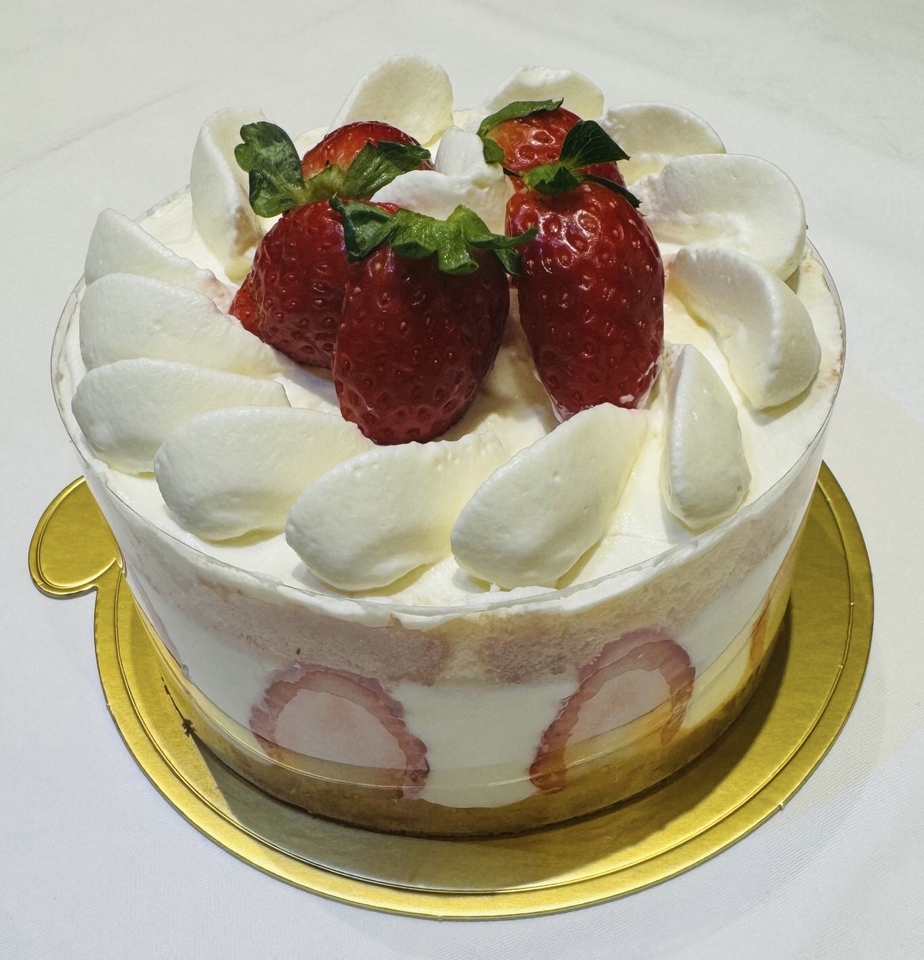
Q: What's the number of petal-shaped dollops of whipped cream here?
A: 13